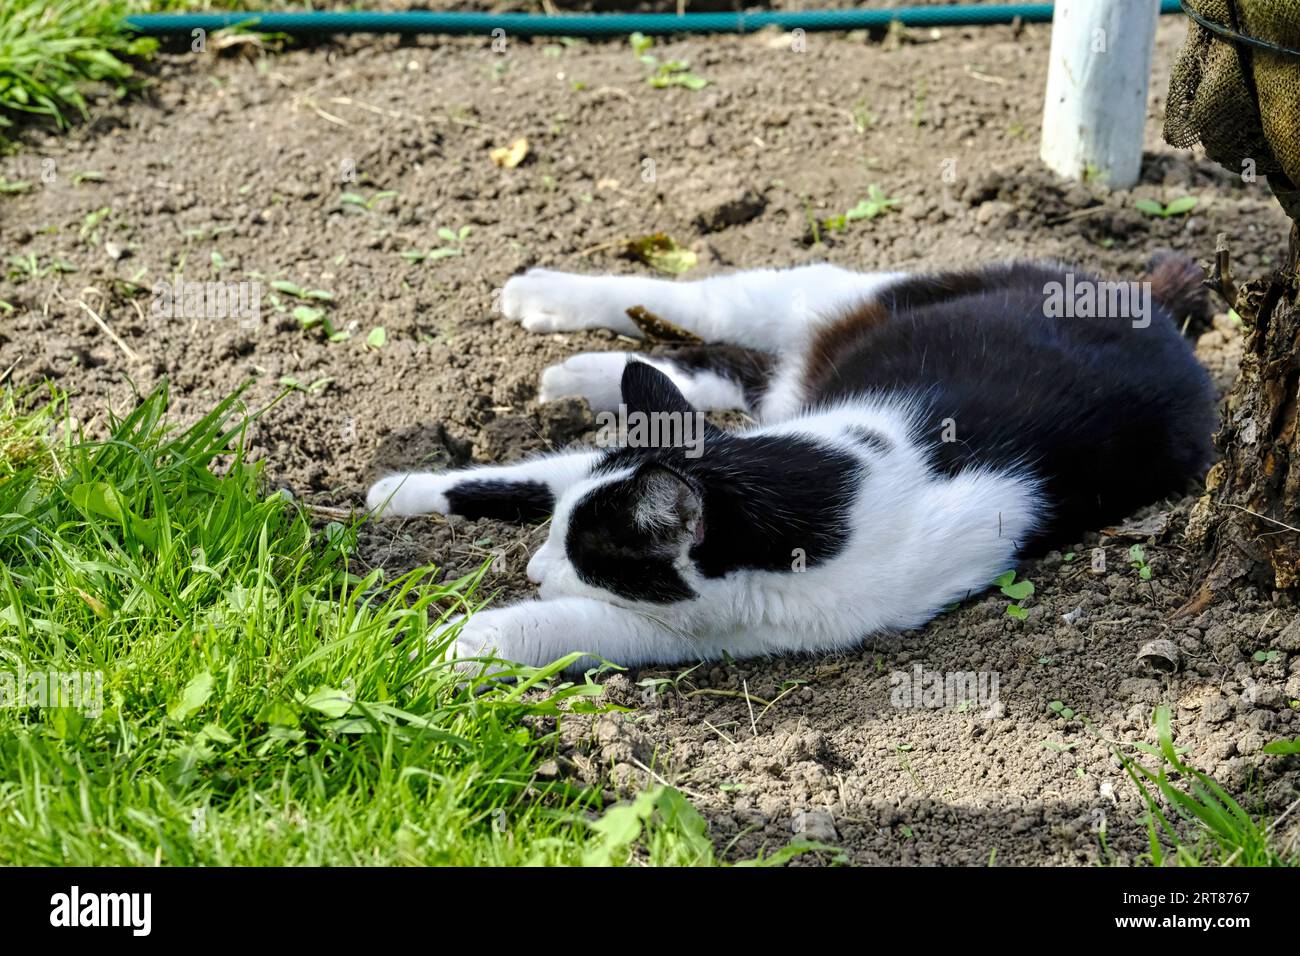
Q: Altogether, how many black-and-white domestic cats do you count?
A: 1